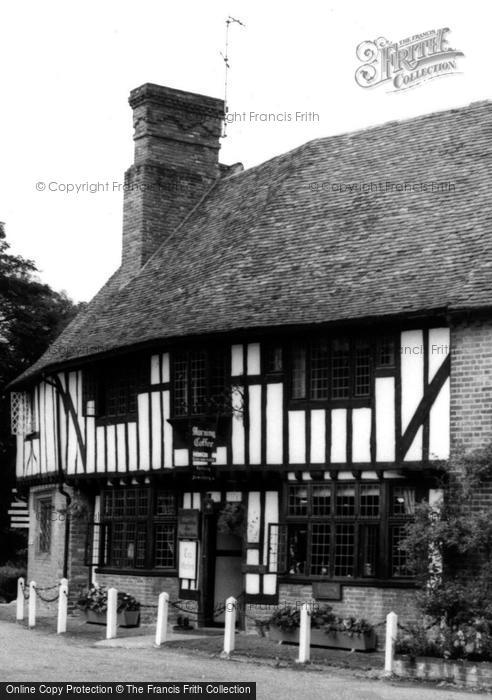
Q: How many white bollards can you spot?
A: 8